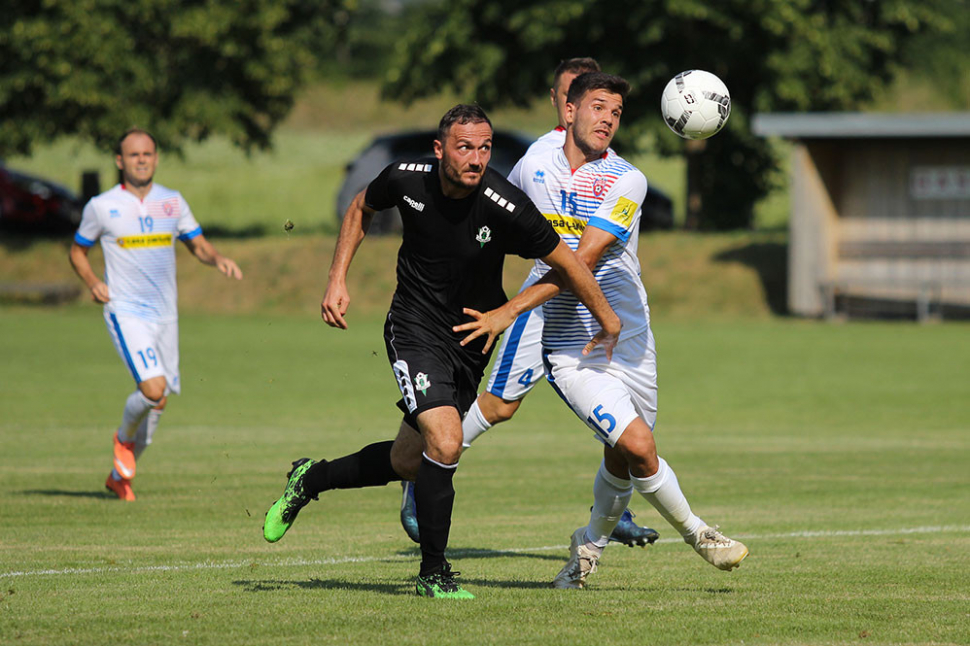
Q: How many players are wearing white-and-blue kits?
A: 3